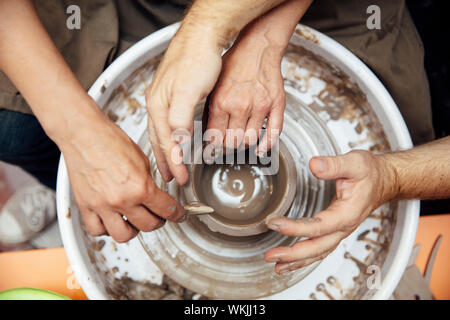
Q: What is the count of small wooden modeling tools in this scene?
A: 1